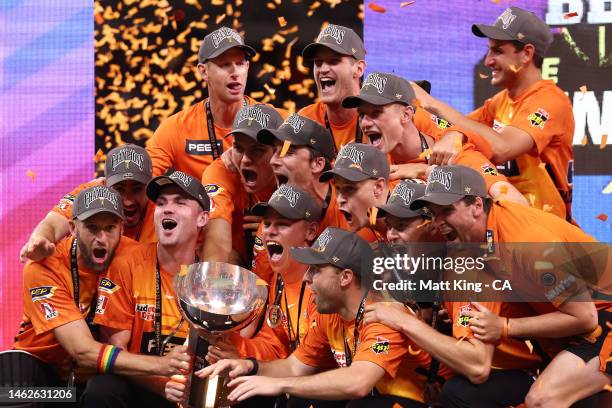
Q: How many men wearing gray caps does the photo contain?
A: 14